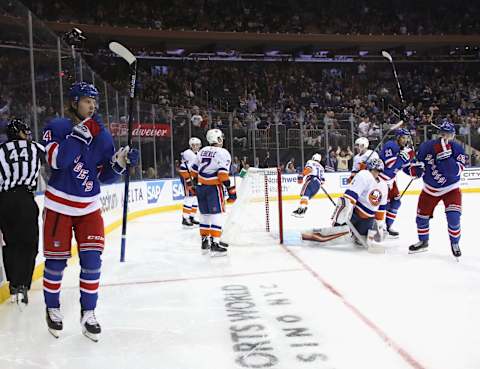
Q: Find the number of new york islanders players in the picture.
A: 5